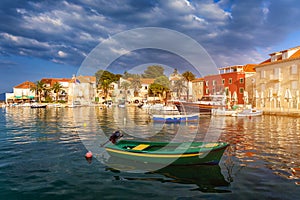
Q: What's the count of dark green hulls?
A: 1